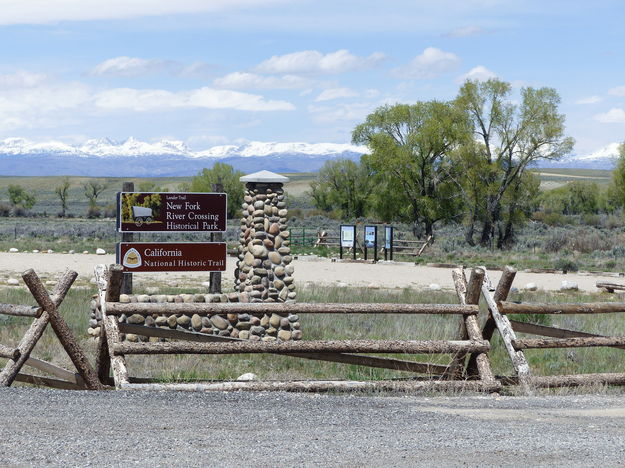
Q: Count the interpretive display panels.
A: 3